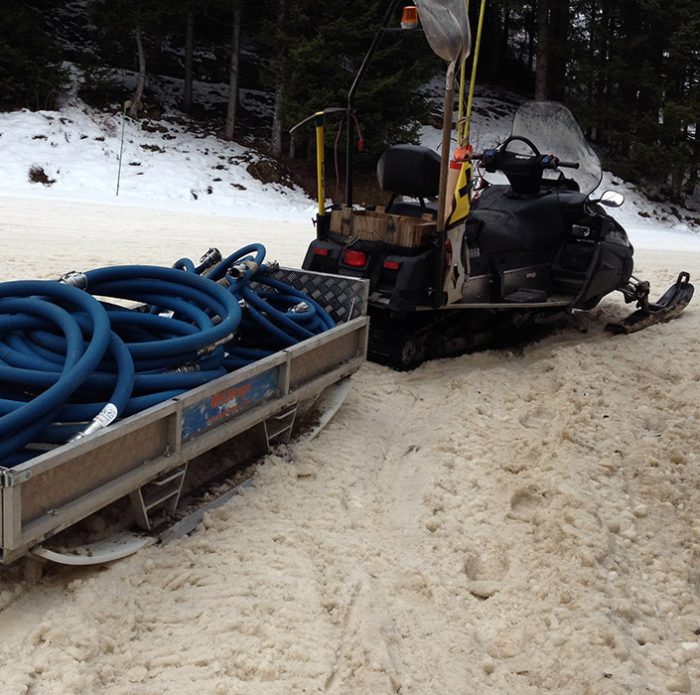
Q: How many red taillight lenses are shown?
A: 3